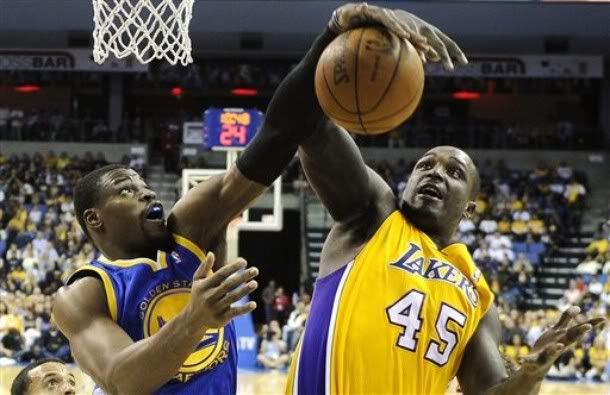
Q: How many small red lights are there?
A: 4